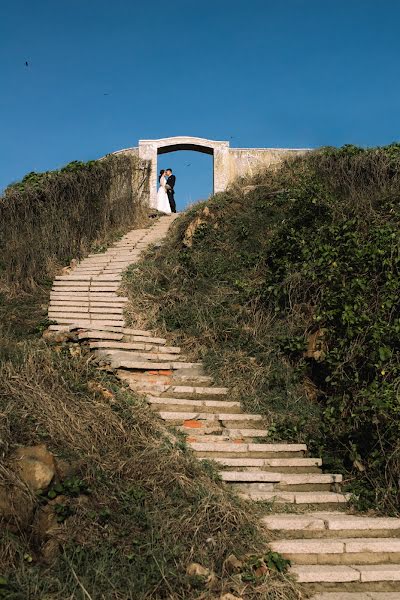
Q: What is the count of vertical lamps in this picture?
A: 0